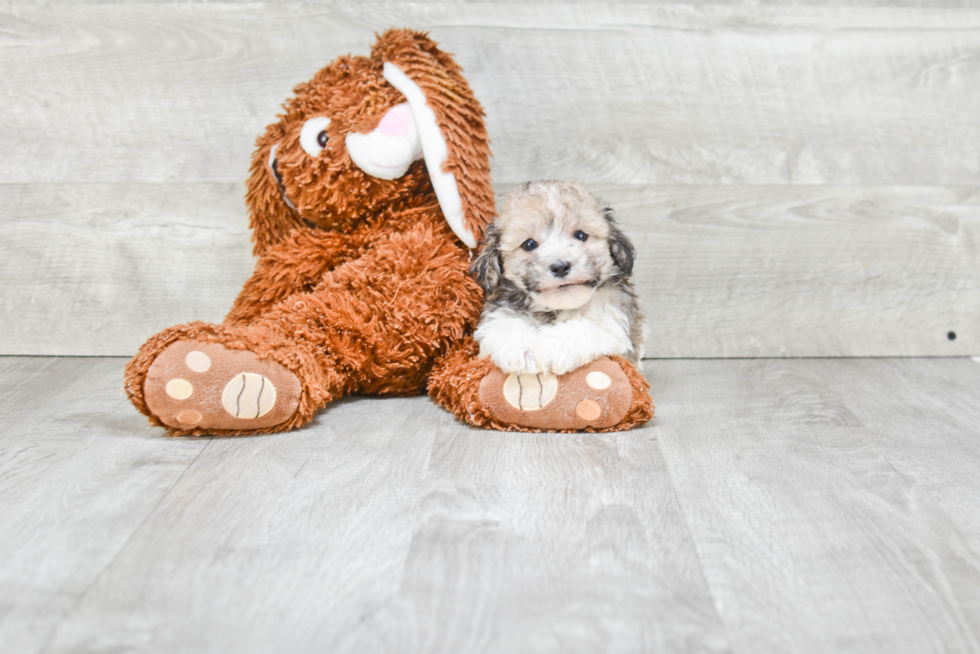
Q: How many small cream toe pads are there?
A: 3